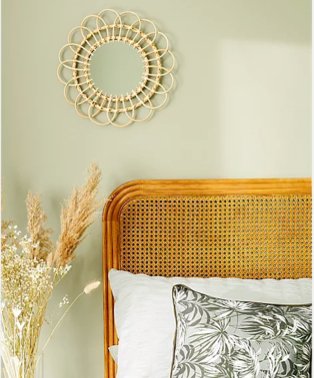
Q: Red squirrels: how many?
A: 0